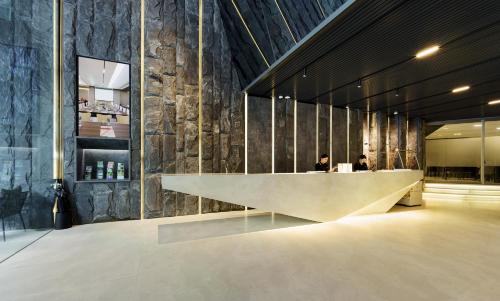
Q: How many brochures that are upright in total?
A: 4